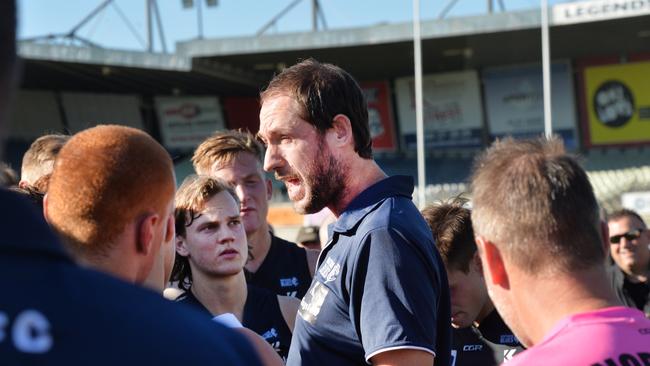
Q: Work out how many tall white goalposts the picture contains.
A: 2